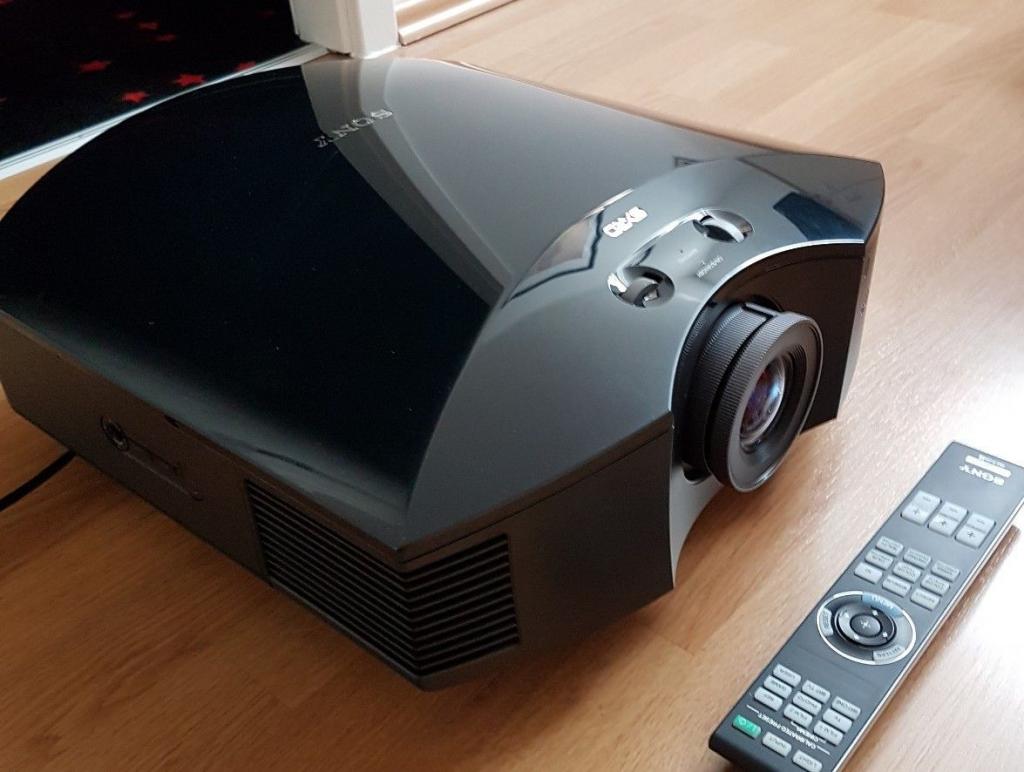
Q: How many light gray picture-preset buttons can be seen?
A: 9